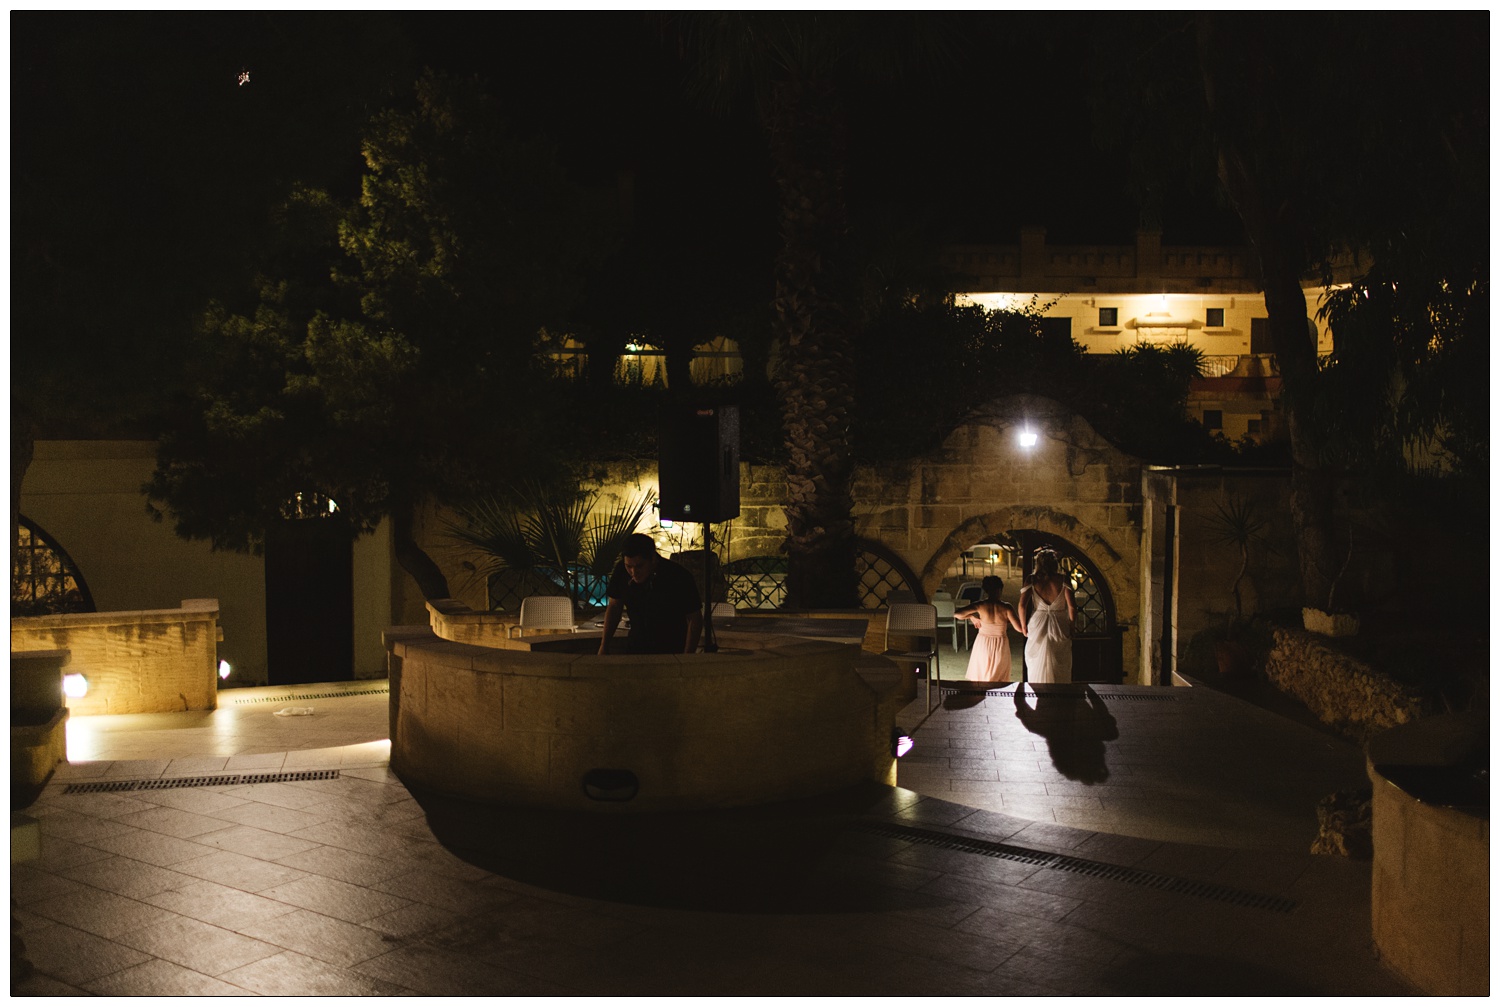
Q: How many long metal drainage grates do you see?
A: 4